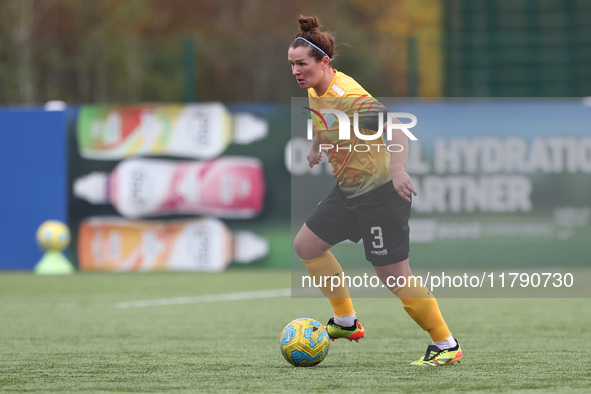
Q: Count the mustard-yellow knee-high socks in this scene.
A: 2